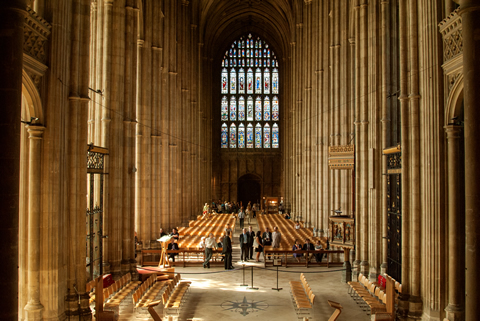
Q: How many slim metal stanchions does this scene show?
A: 3